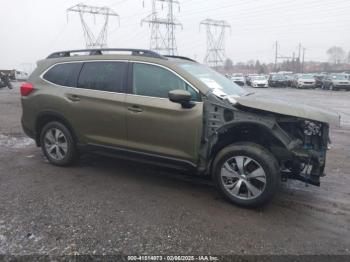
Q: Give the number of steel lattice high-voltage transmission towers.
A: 3